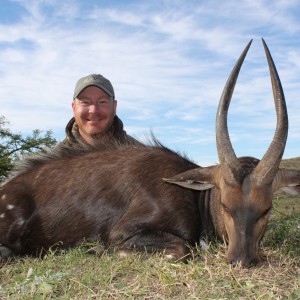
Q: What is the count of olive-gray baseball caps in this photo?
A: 1